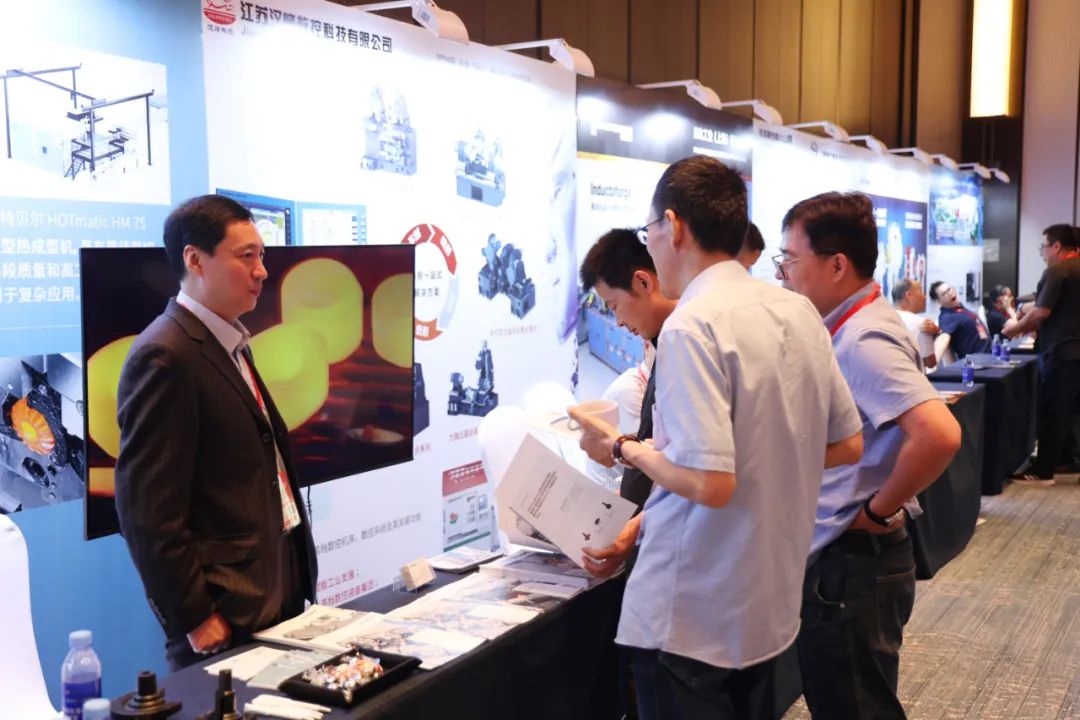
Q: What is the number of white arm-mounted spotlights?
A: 10